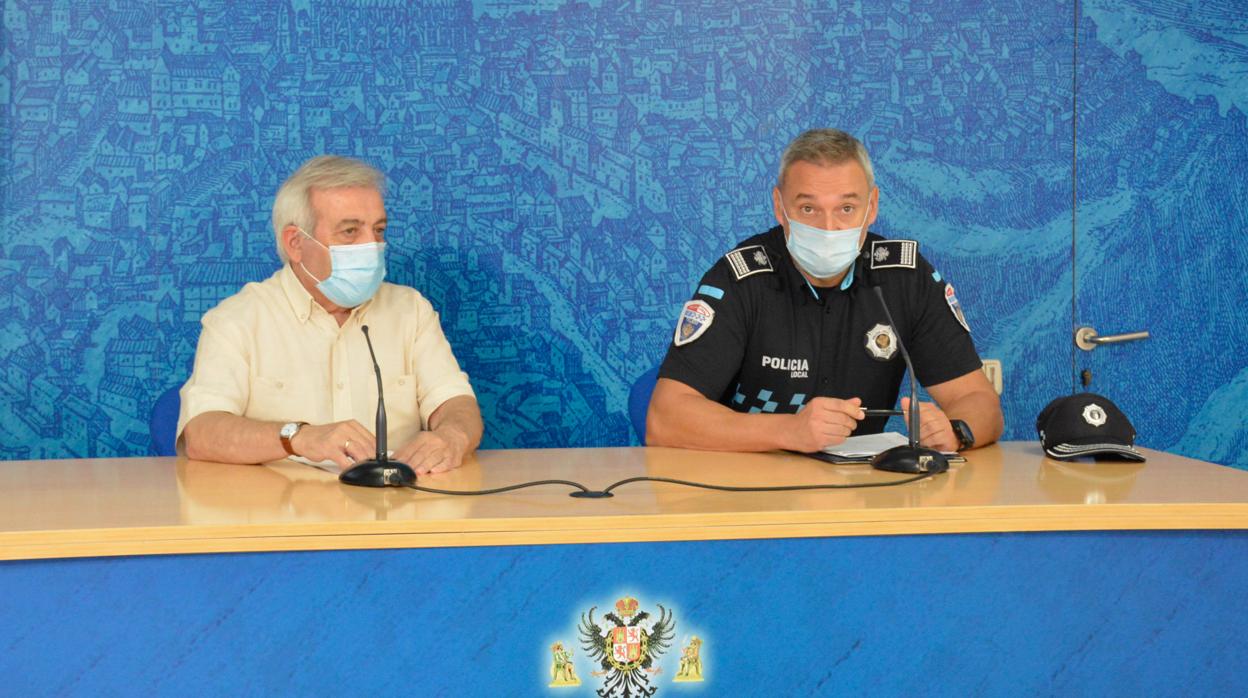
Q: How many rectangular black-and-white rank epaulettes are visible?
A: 2